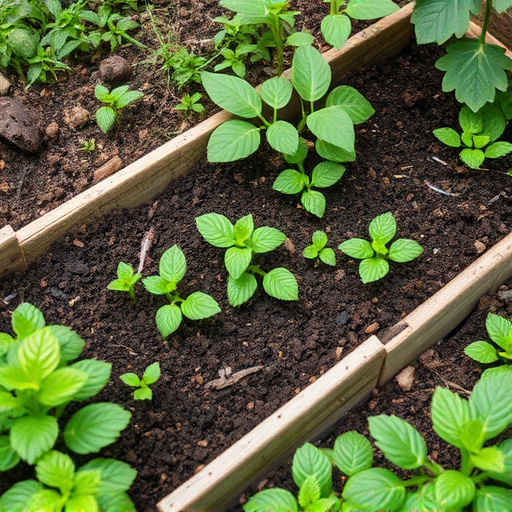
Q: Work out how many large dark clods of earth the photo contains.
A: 2